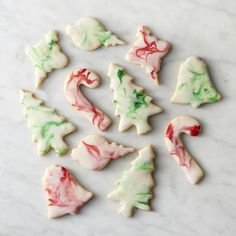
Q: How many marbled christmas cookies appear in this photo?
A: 11